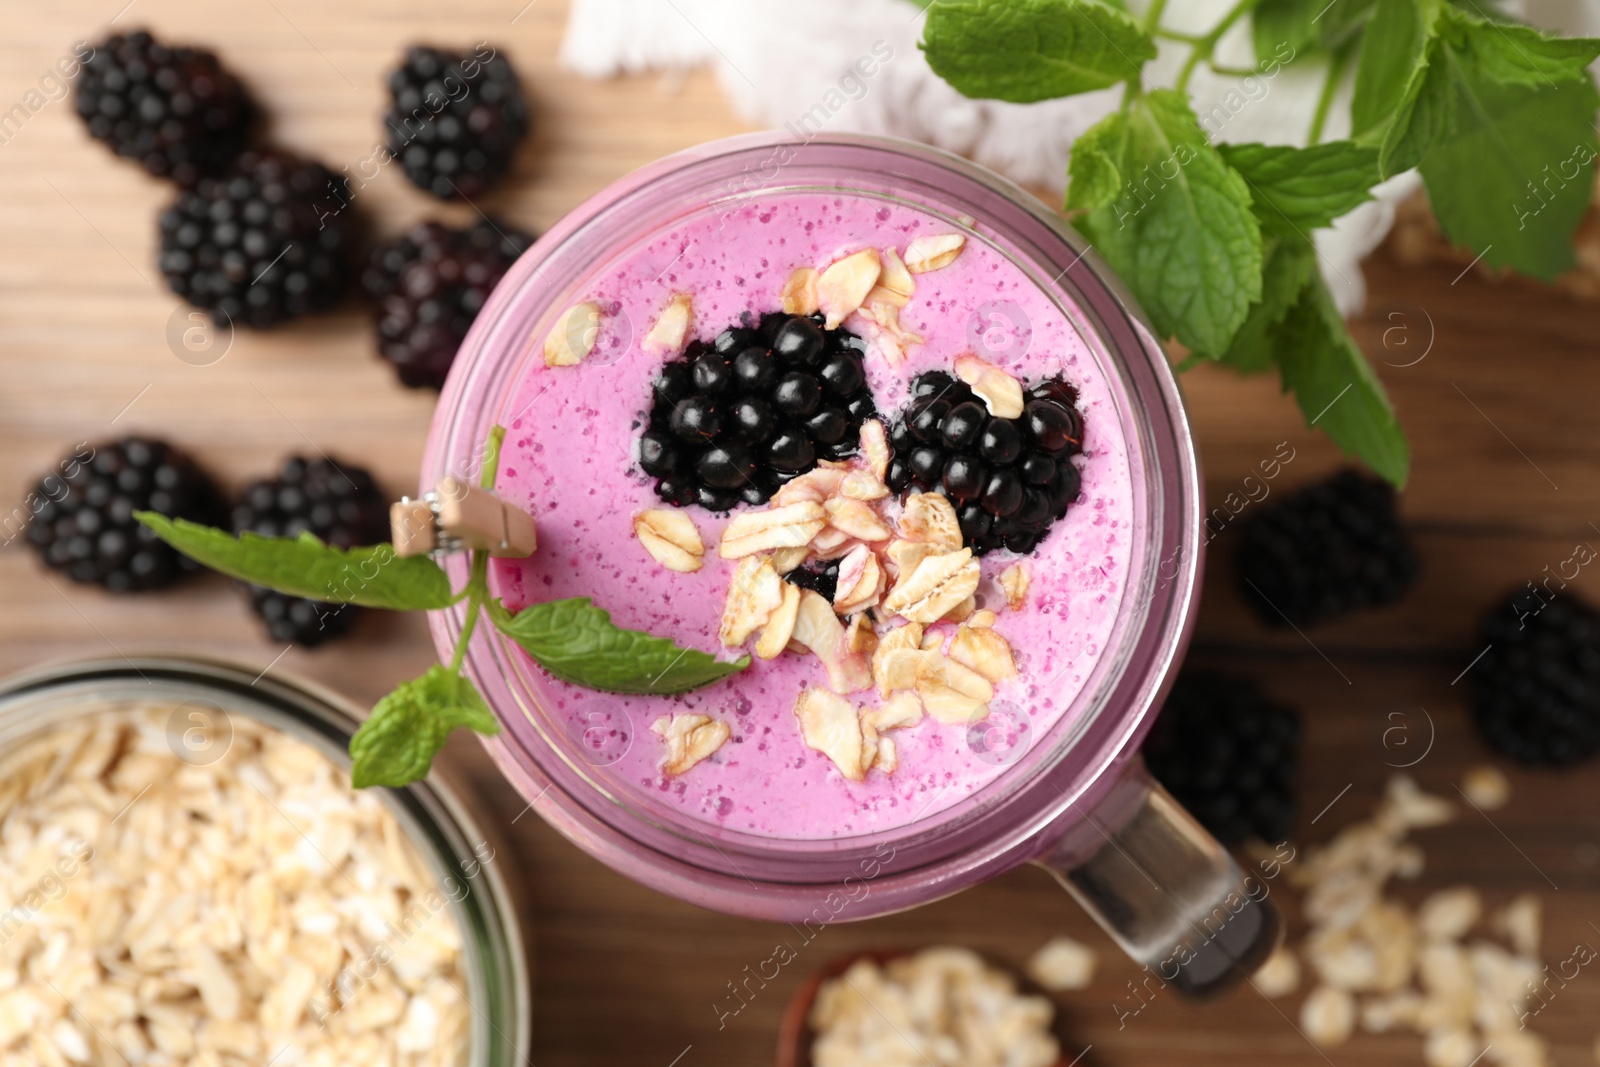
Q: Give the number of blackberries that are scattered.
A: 9